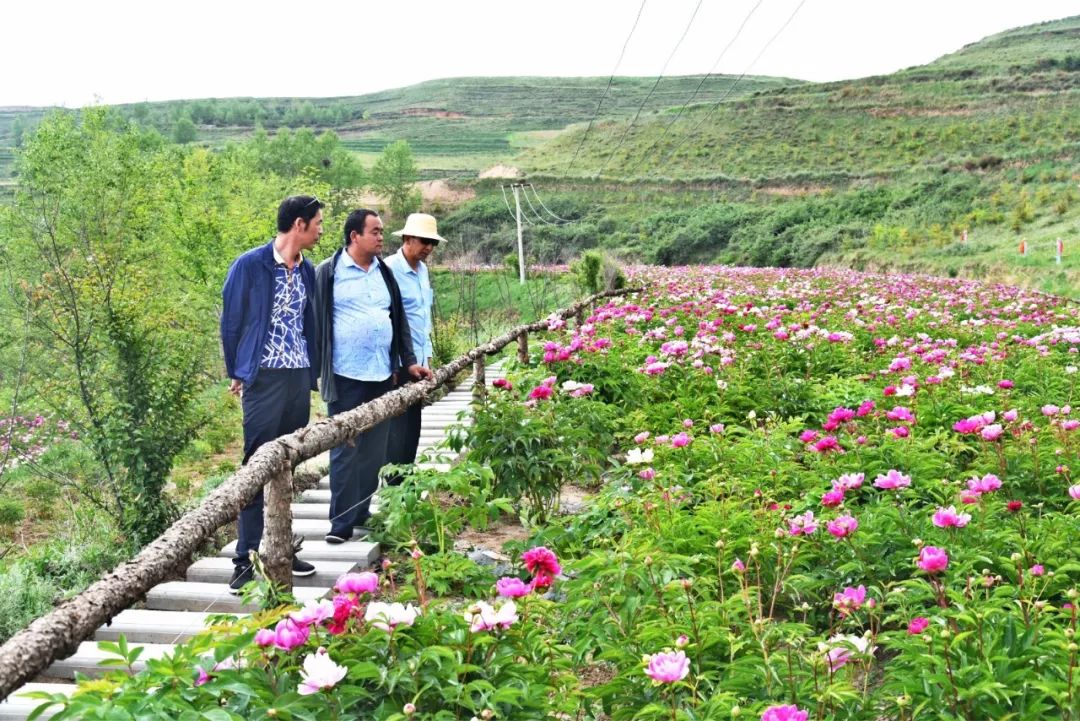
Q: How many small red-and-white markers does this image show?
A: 3